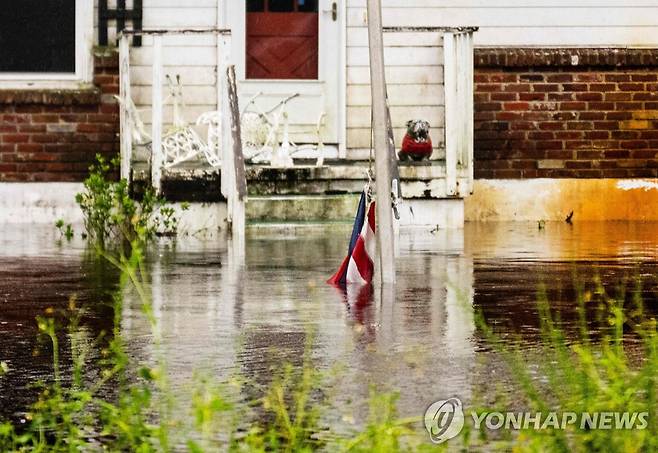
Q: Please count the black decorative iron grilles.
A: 1